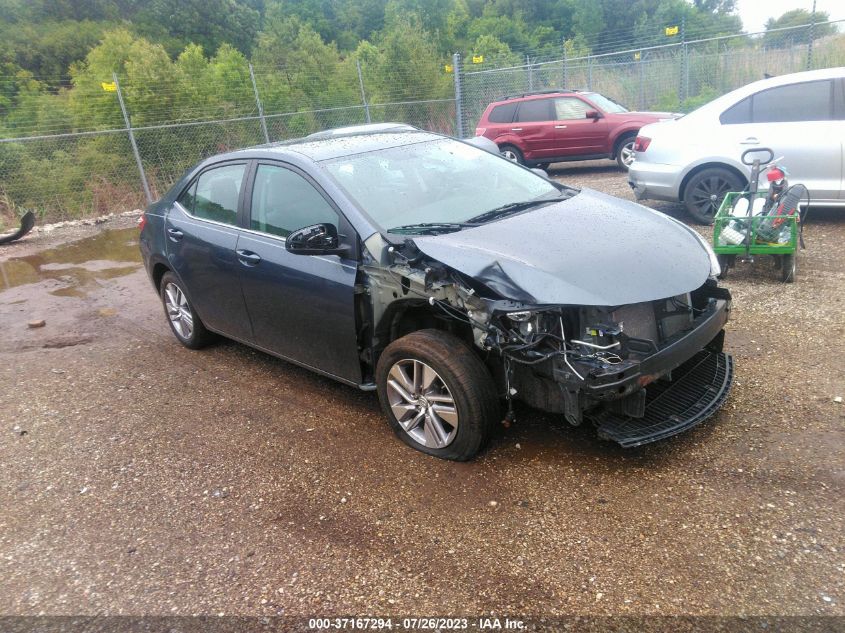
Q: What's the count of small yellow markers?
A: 5